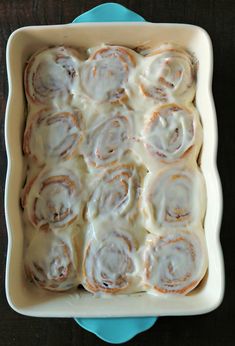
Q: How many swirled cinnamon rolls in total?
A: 12